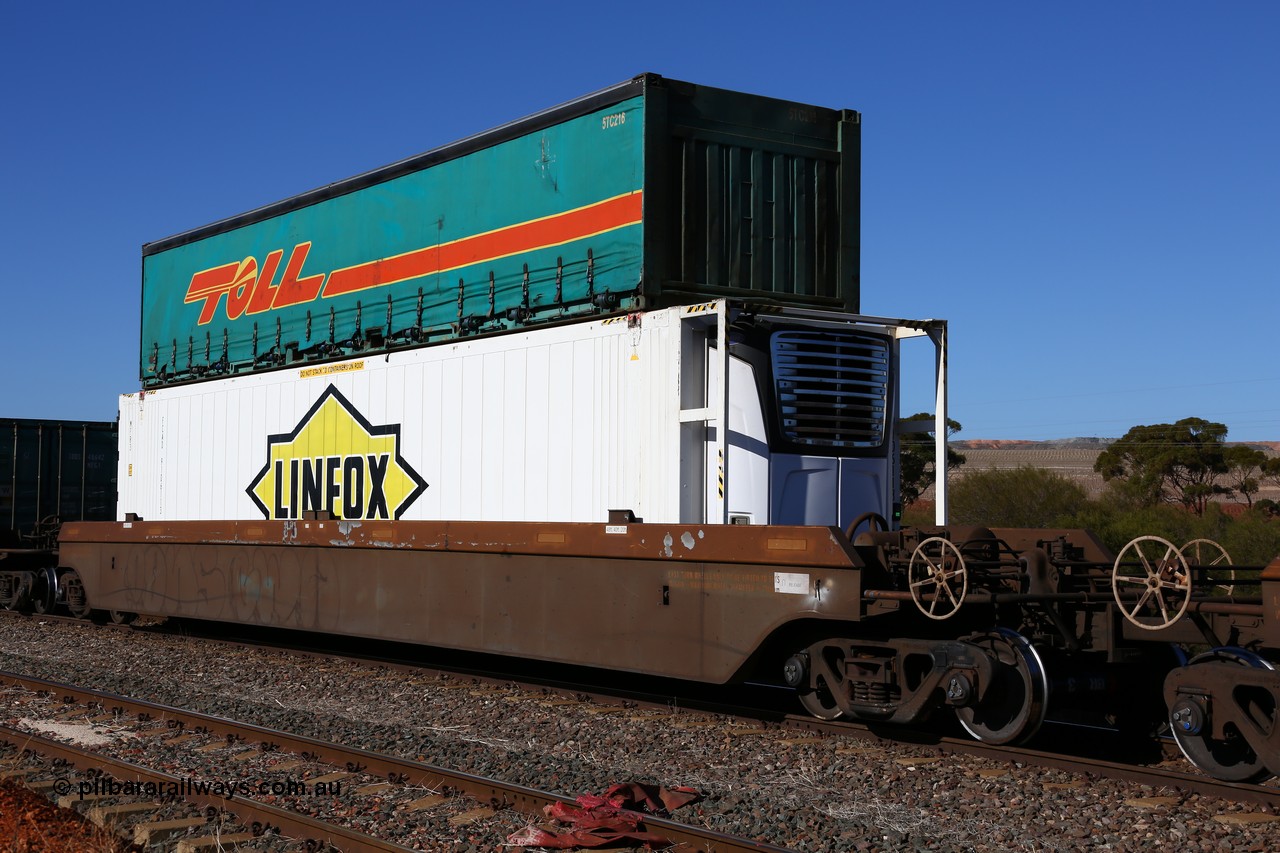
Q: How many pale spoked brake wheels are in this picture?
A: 3